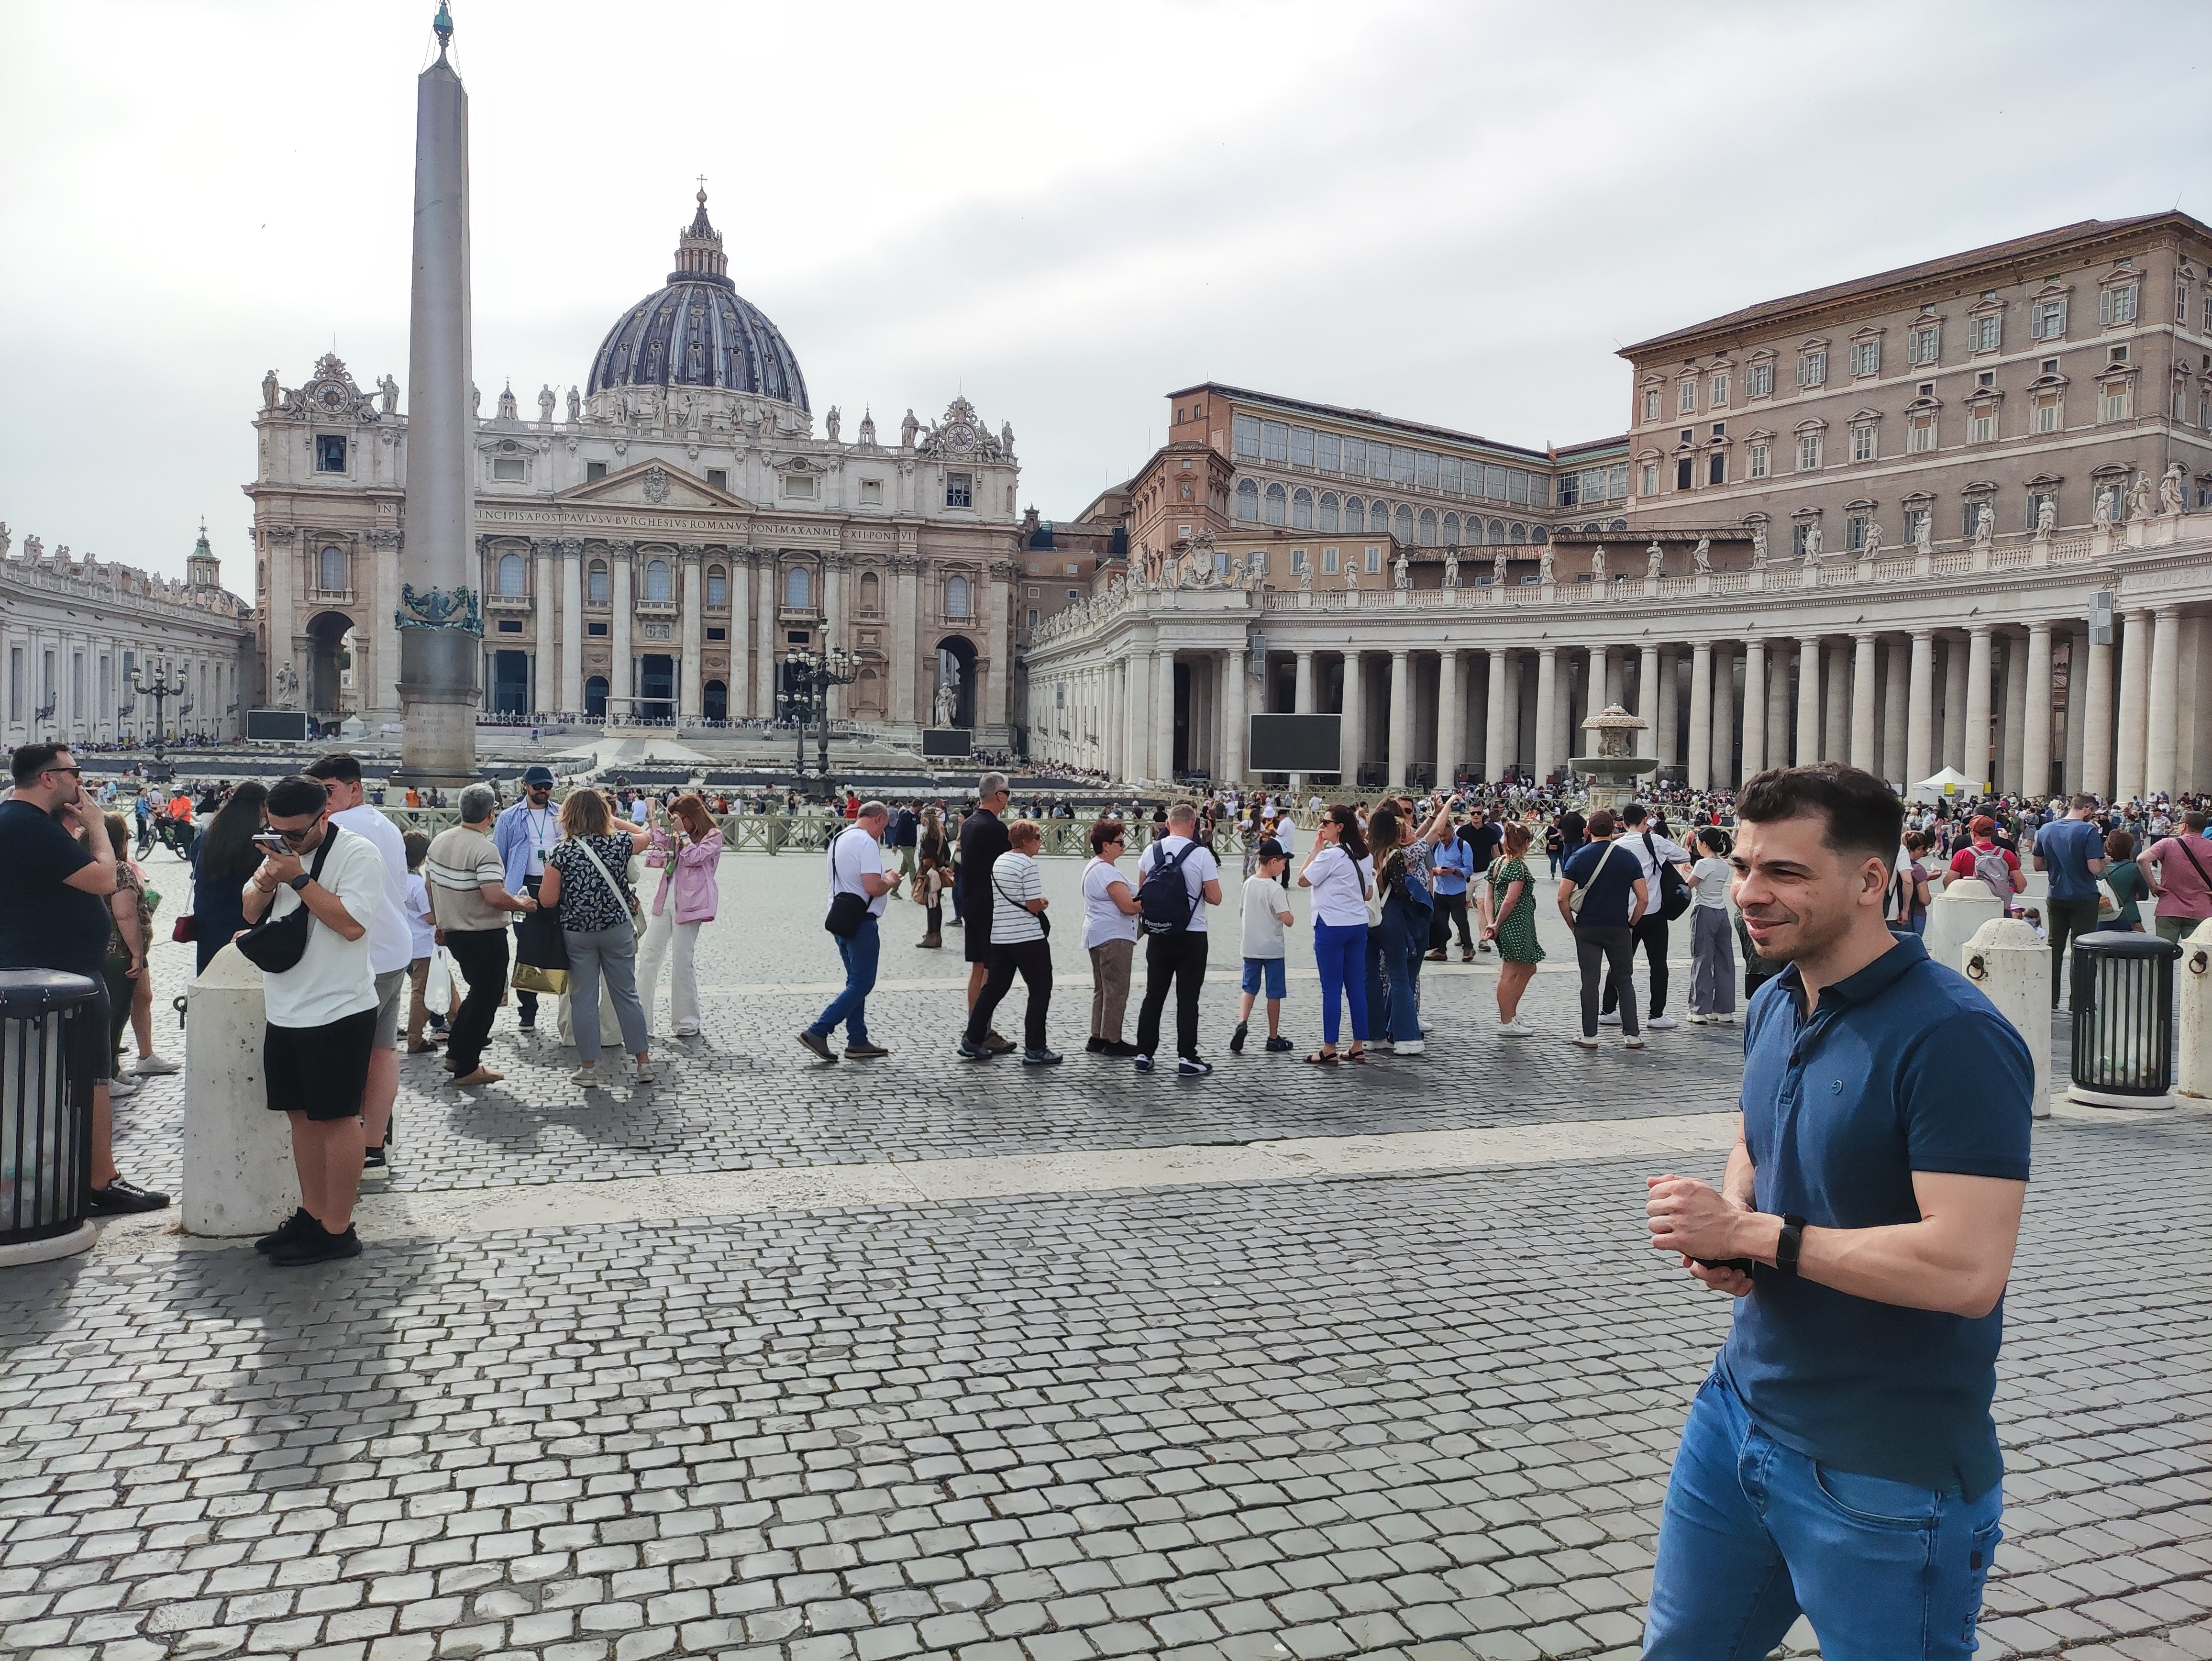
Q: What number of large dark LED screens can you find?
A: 3